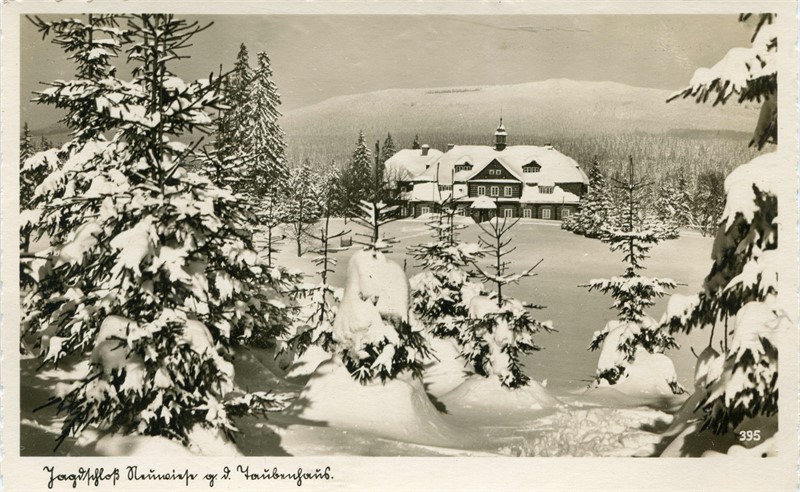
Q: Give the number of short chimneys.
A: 3